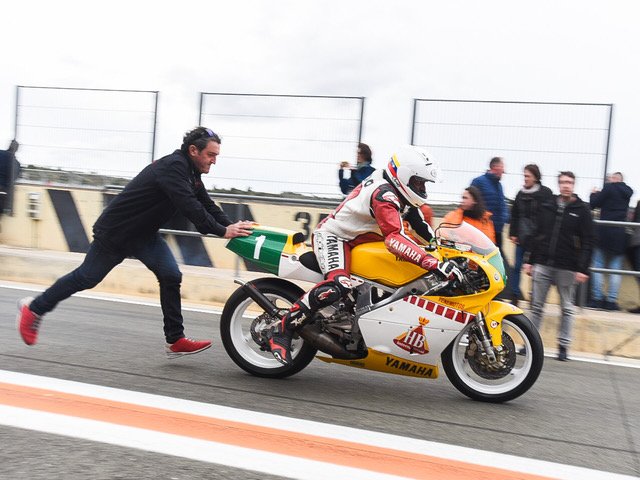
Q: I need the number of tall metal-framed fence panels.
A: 3